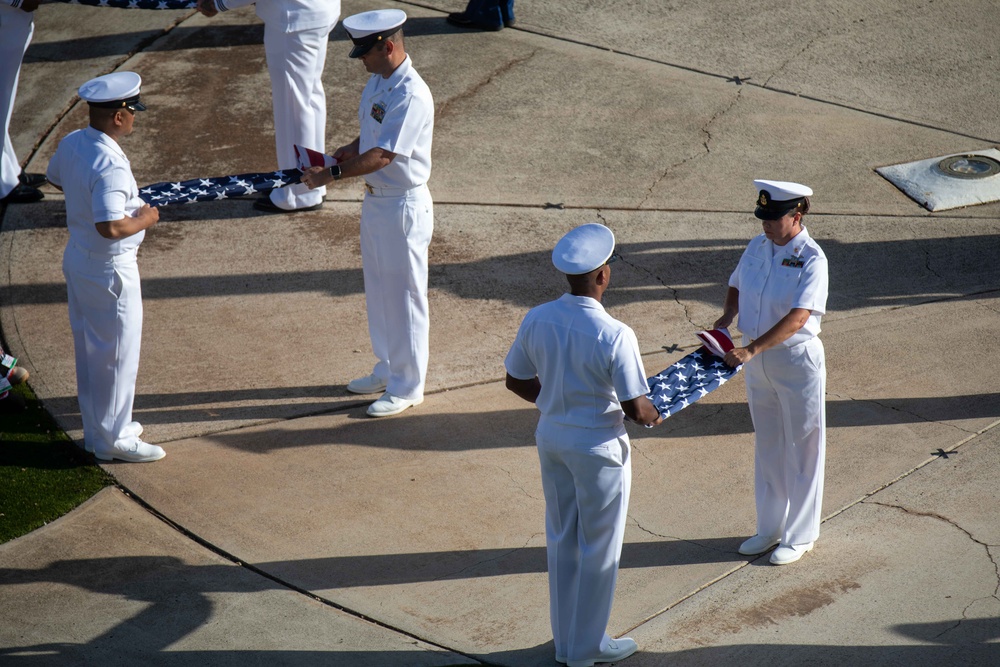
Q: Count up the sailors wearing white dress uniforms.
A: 6